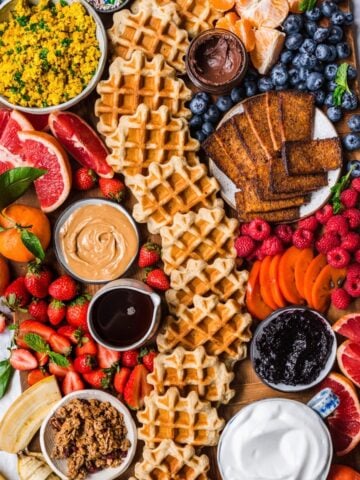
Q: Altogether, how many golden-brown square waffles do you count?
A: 12